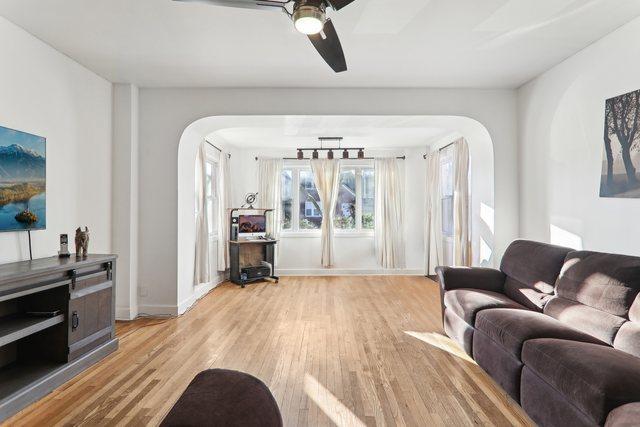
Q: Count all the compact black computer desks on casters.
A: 1